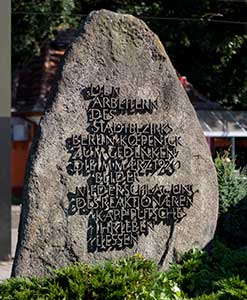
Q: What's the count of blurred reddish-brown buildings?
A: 1